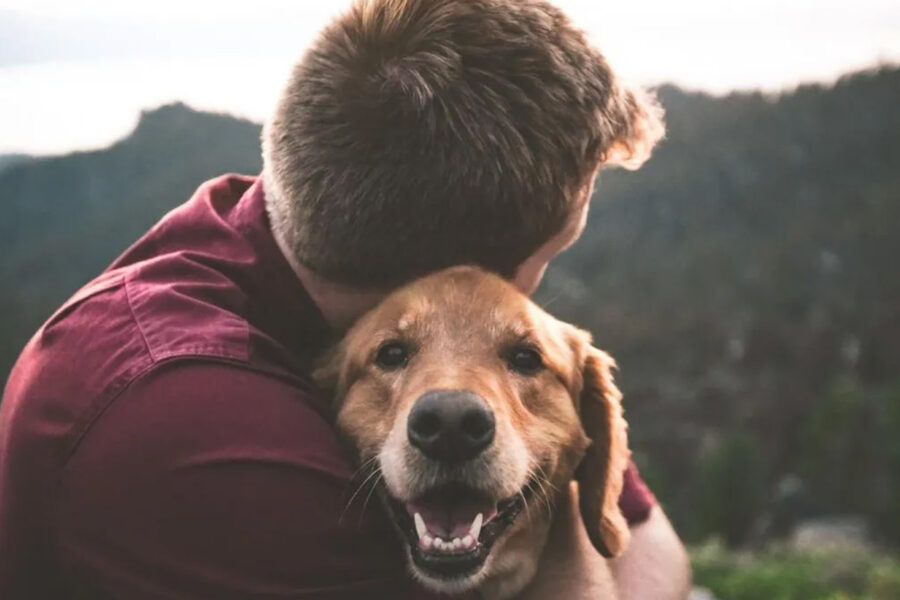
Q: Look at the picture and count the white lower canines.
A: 2